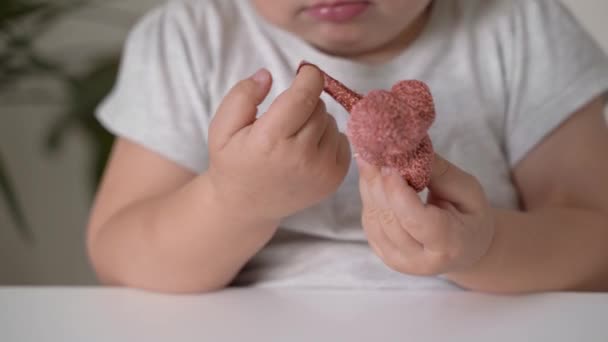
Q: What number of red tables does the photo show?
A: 0